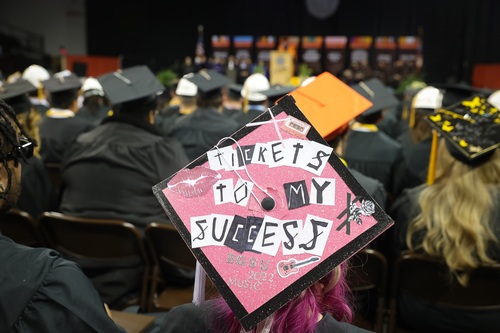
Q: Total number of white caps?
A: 7